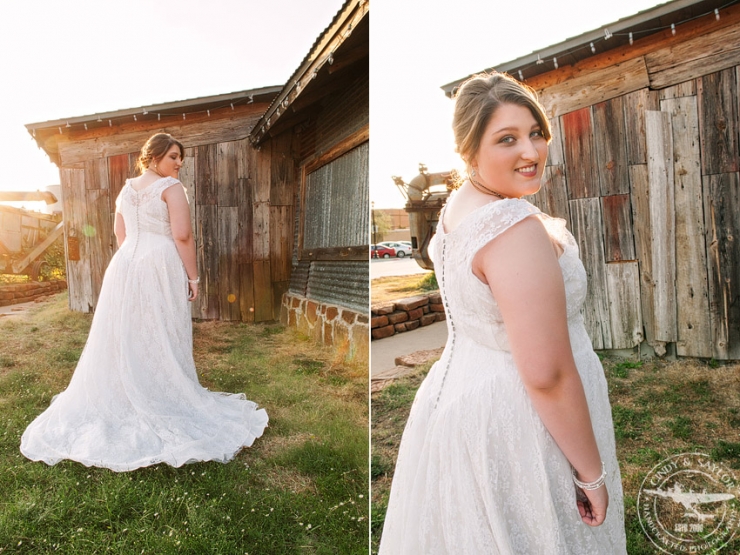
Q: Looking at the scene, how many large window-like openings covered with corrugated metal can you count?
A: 1